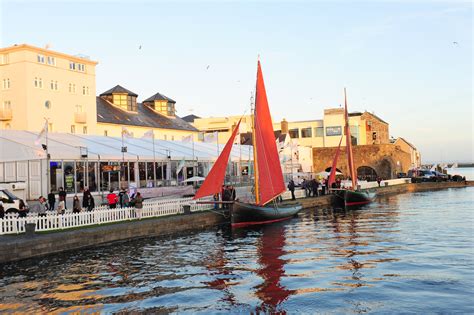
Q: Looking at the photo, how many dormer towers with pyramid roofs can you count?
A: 2